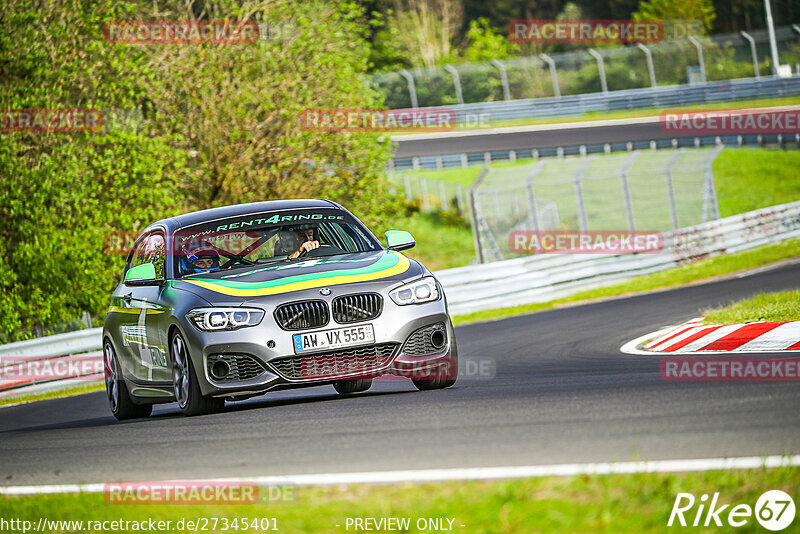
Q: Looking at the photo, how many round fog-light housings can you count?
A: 2